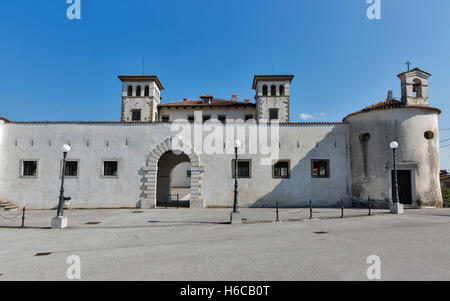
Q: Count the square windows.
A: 6